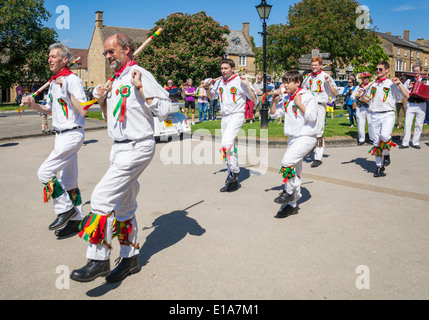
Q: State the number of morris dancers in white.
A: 6